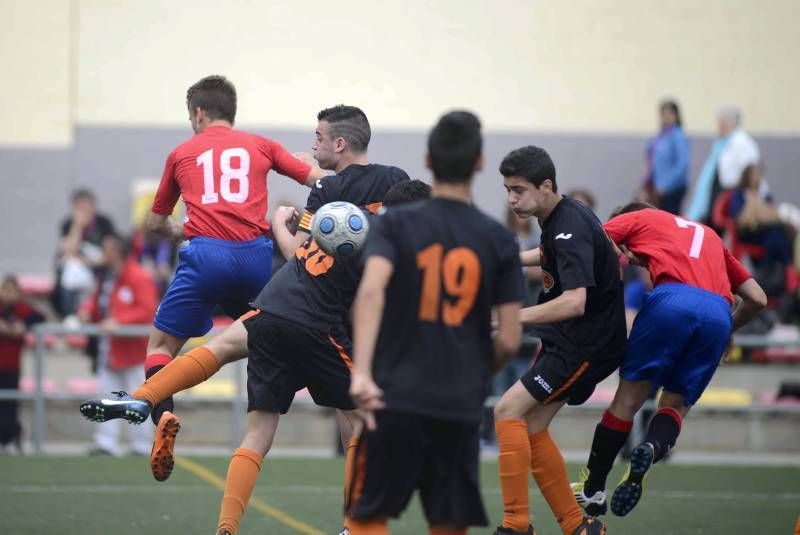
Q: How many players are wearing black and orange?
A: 4